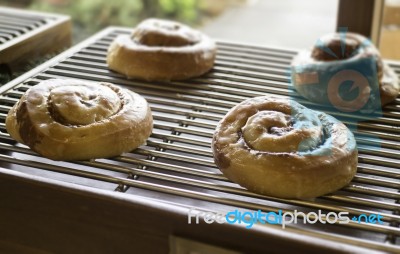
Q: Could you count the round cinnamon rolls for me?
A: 4